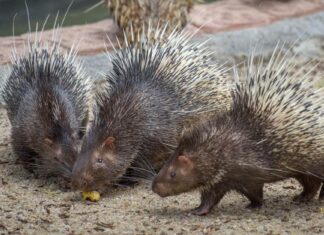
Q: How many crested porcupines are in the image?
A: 3